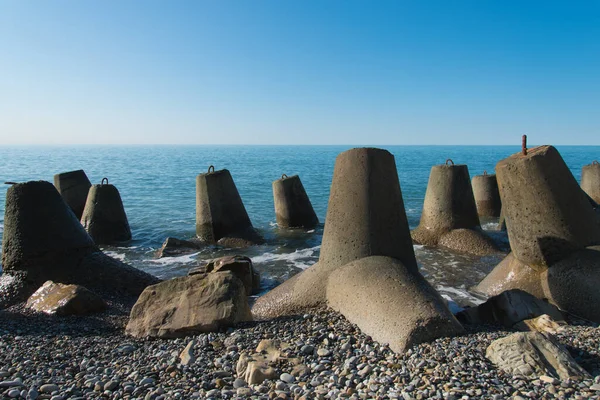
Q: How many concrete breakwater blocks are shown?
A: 10